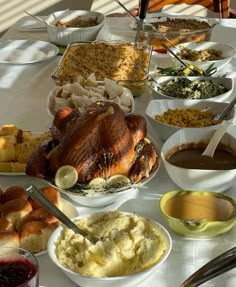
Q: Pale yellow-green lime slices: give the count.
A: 3